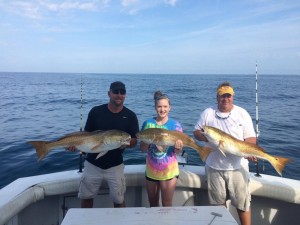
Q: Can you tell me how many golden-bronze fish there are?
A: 3